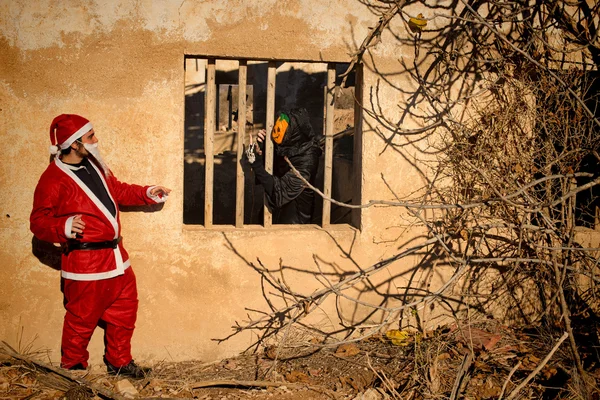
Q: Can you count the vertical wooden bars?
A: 4